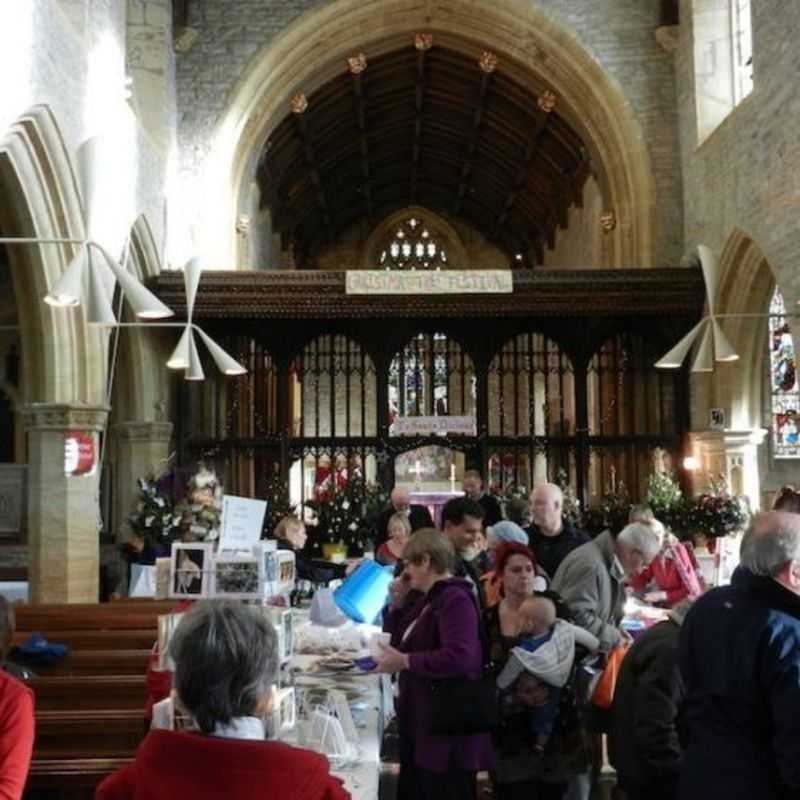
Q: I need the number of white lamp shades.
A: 12